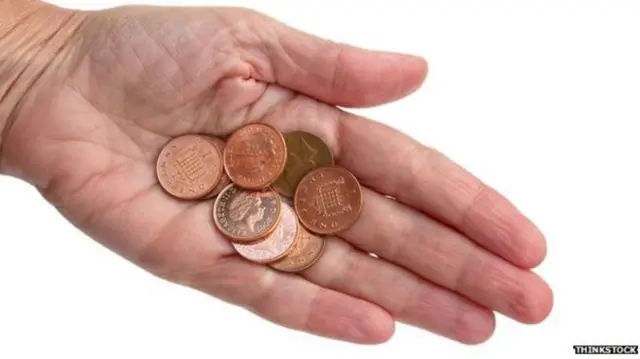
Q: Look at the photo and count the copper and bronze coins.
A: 8